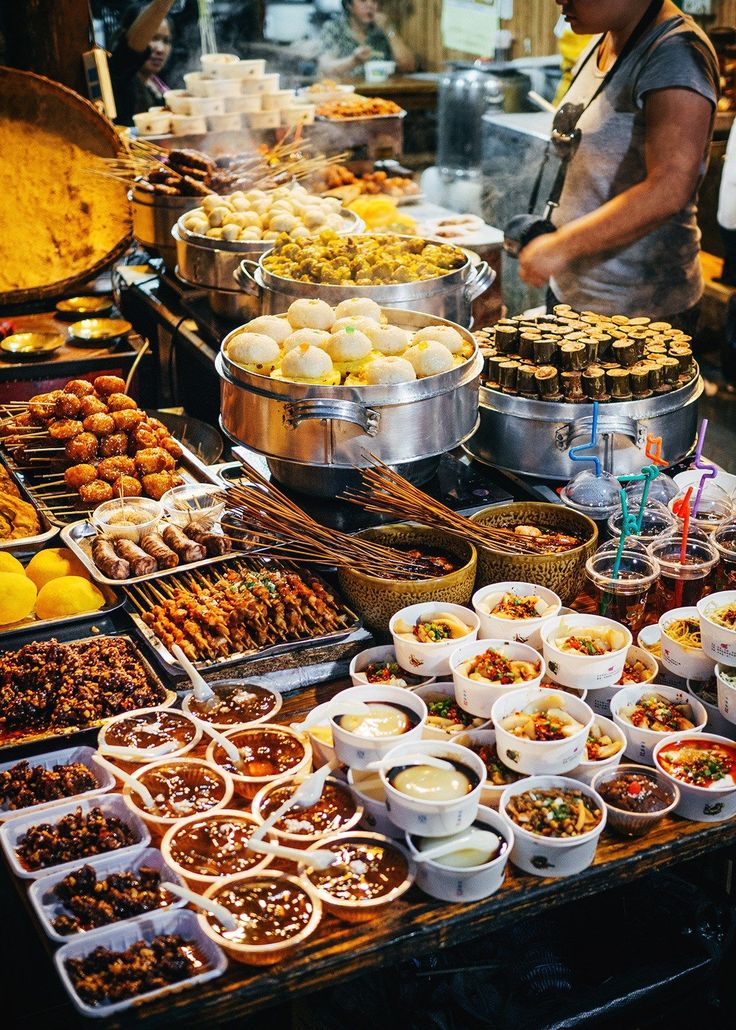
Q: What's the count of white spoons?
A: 10